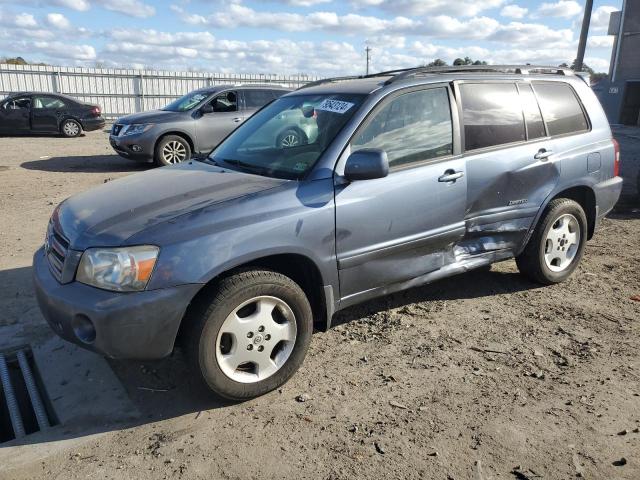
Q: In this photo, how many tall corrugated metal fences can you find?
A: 1